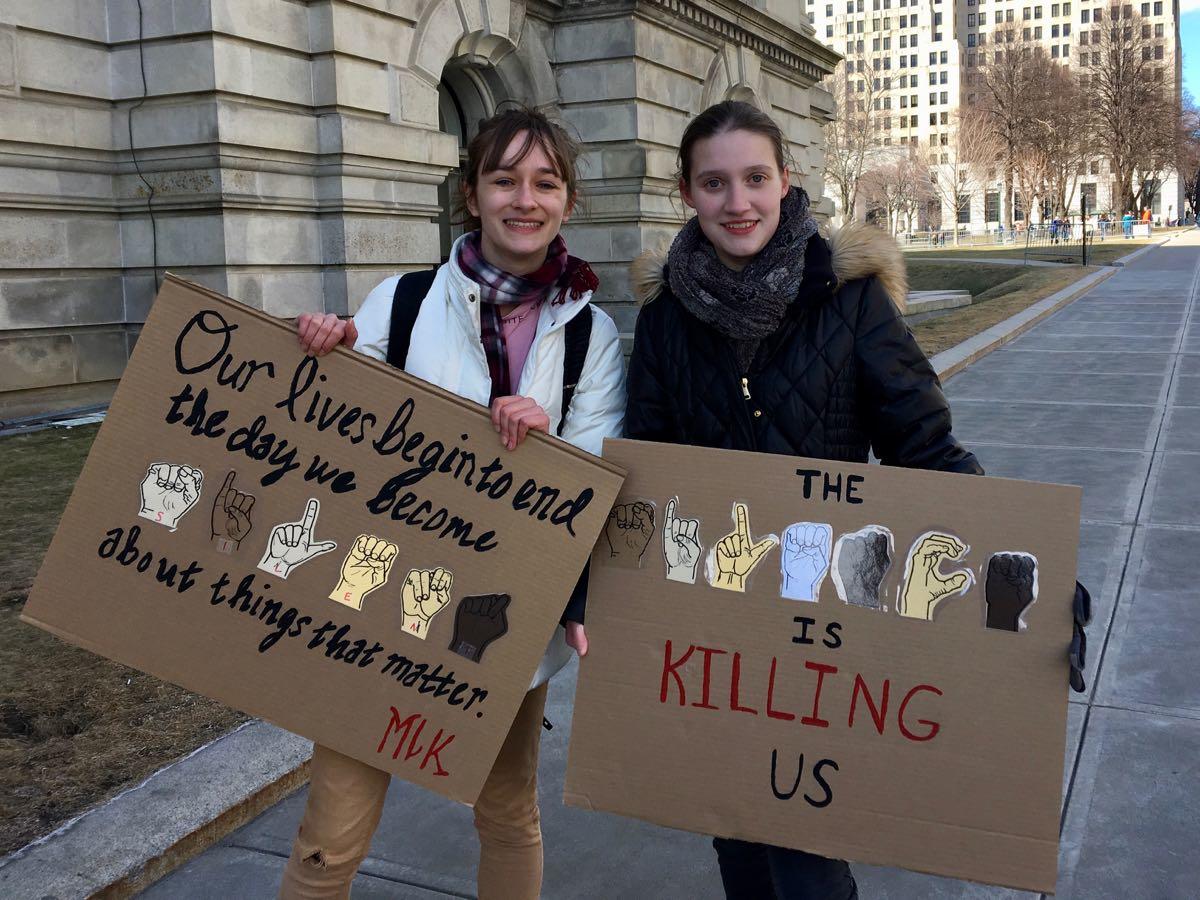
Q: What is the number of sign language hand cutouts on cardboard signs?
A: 13